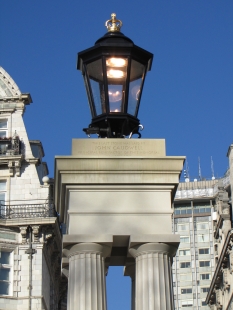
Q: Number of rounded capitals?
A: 2